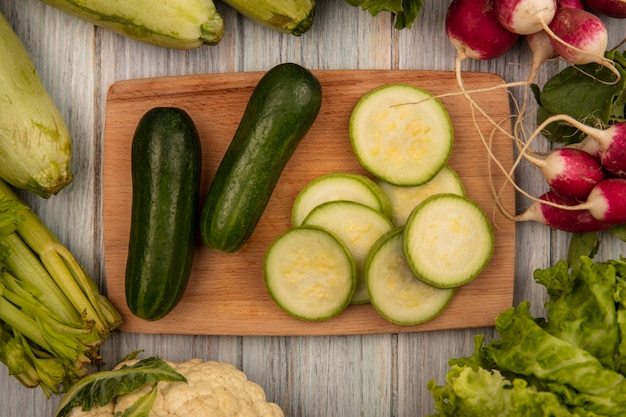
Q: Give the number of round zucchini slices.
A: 7